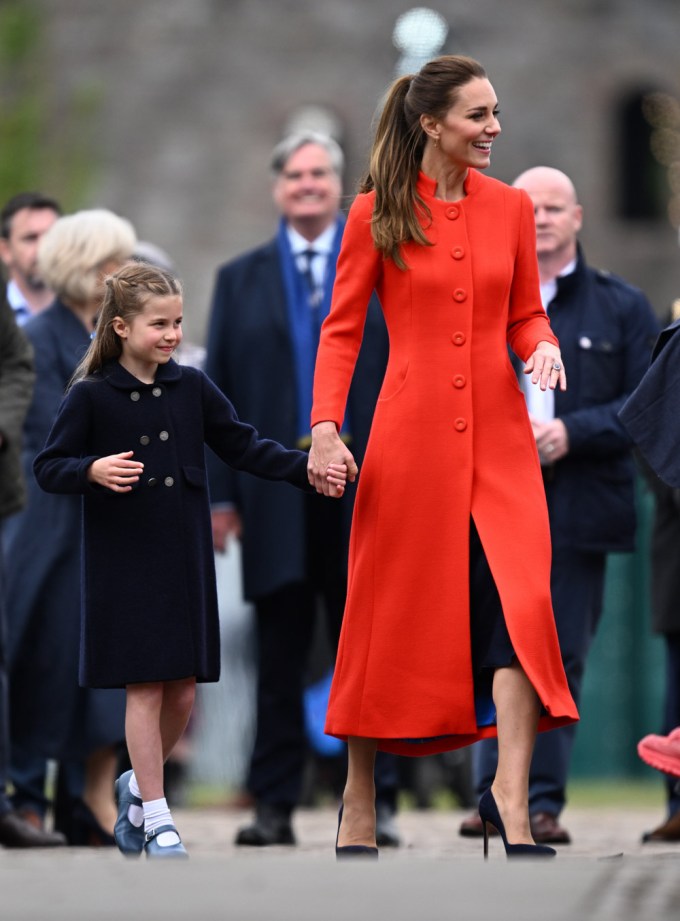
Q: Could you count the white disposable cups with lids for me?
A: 0